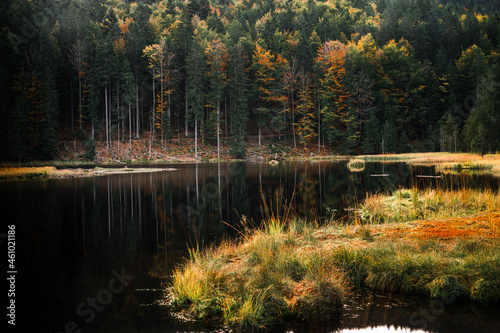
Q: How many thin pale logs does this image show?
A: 2